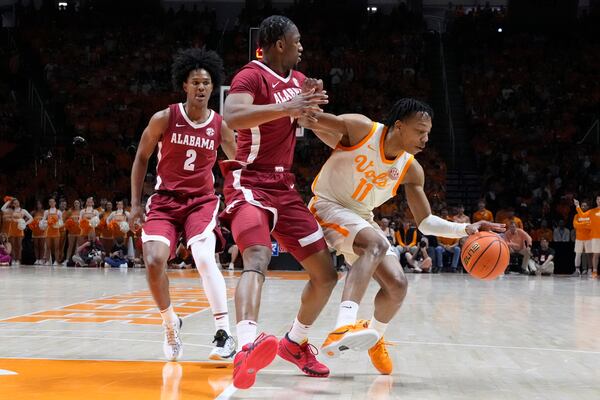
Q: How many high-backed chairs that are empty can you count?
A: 0